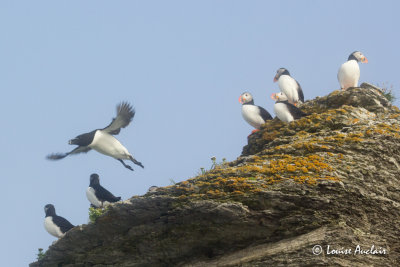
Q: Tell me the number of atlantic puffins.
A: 4